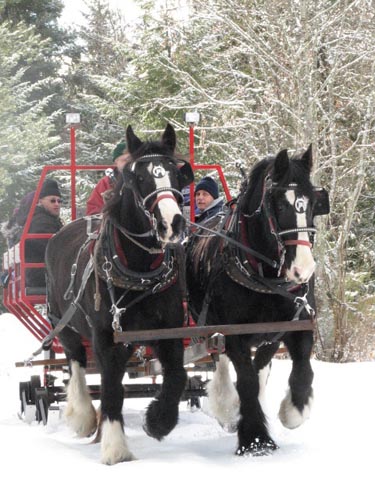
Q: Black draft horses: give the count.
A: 2